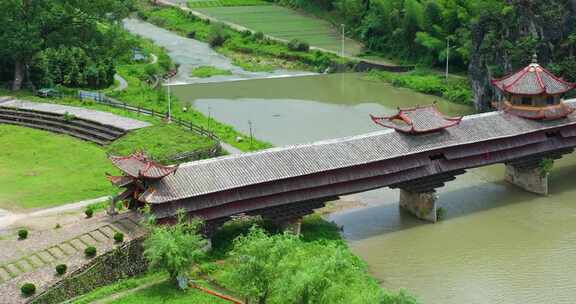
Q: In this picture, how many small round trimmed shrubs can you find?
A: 6